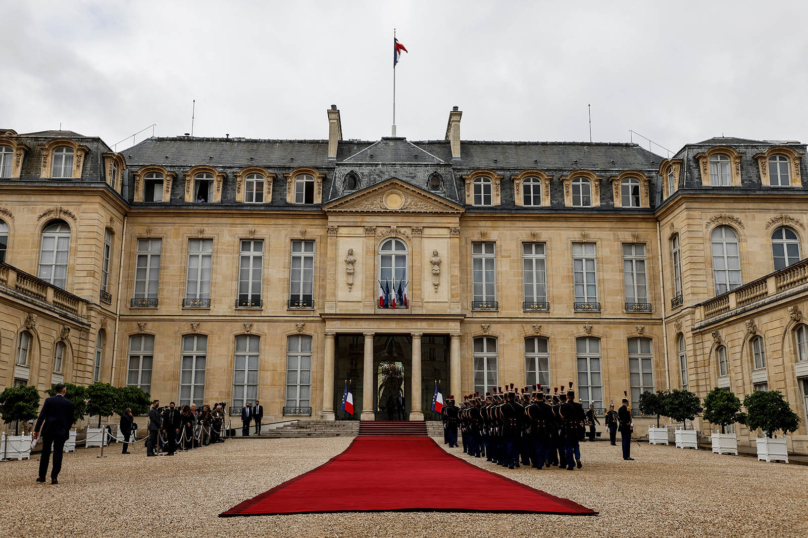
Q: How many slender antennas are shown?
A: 2